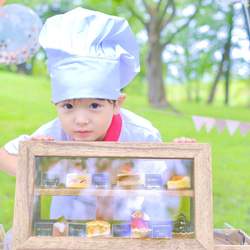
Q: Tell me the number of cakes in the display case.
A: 7